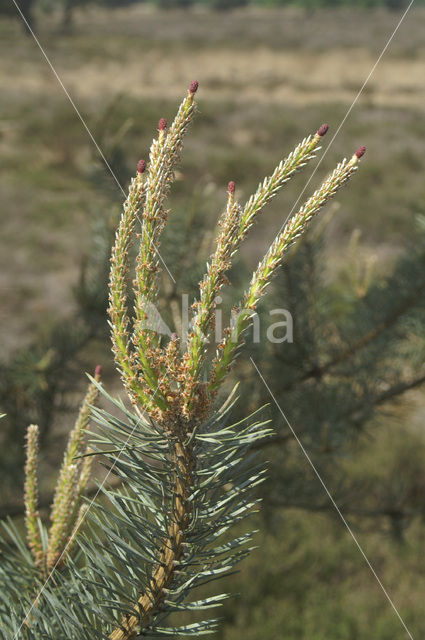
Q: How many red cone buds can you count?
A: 7